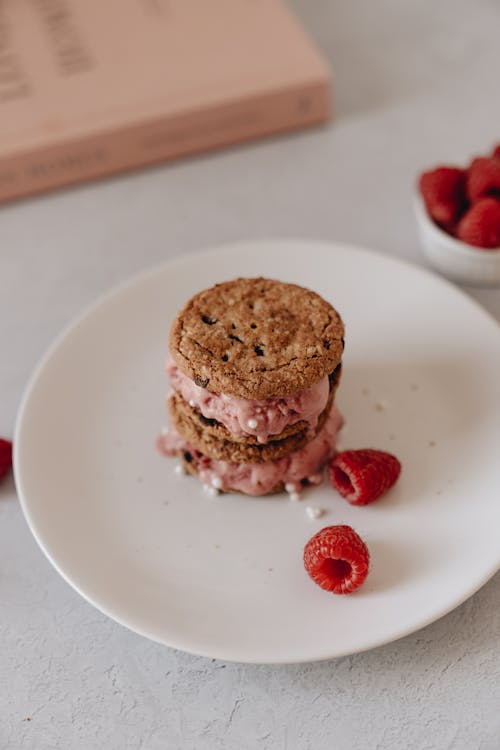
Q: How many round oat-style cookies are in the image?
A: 4